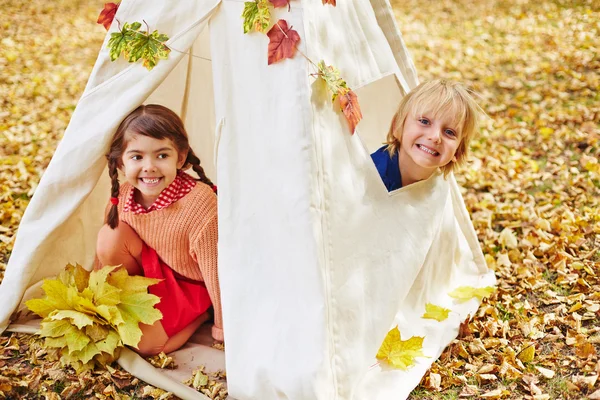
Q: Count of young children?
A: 2